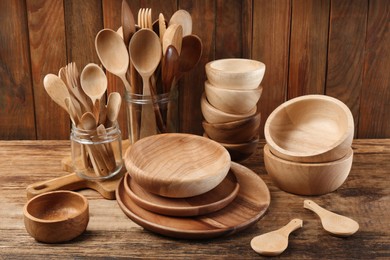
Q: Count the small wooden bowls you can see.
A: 6